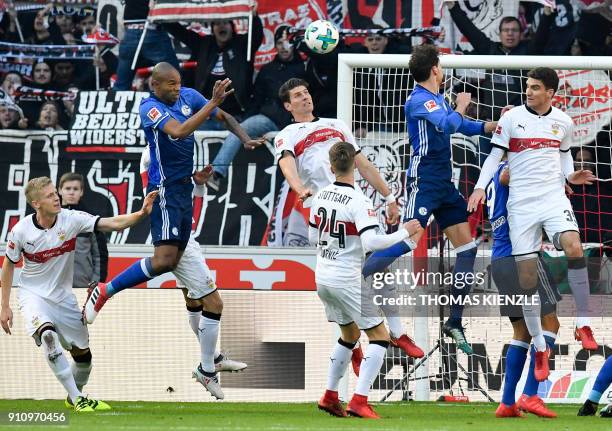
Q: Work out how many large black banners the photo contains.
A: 2